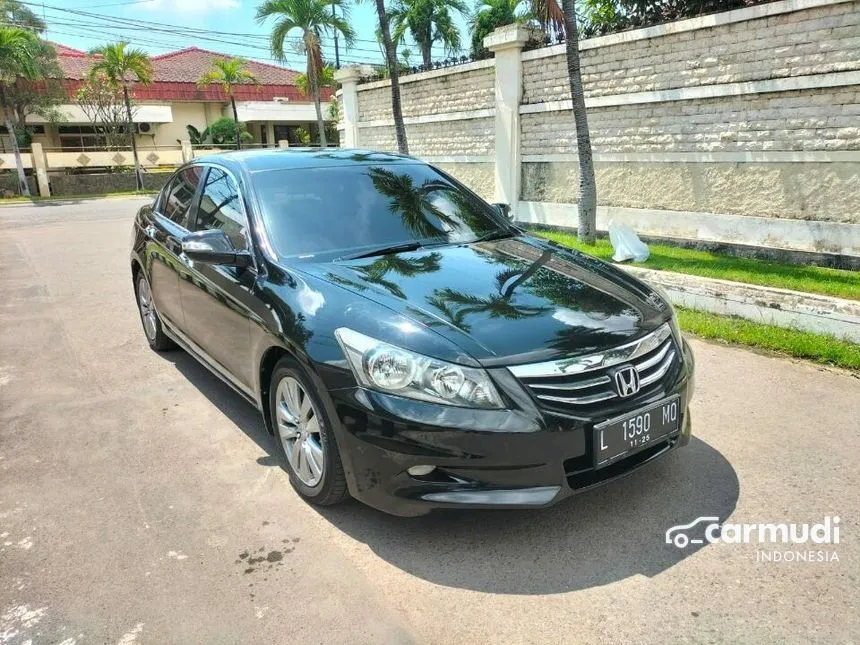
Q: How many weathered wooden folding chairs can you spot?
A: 0